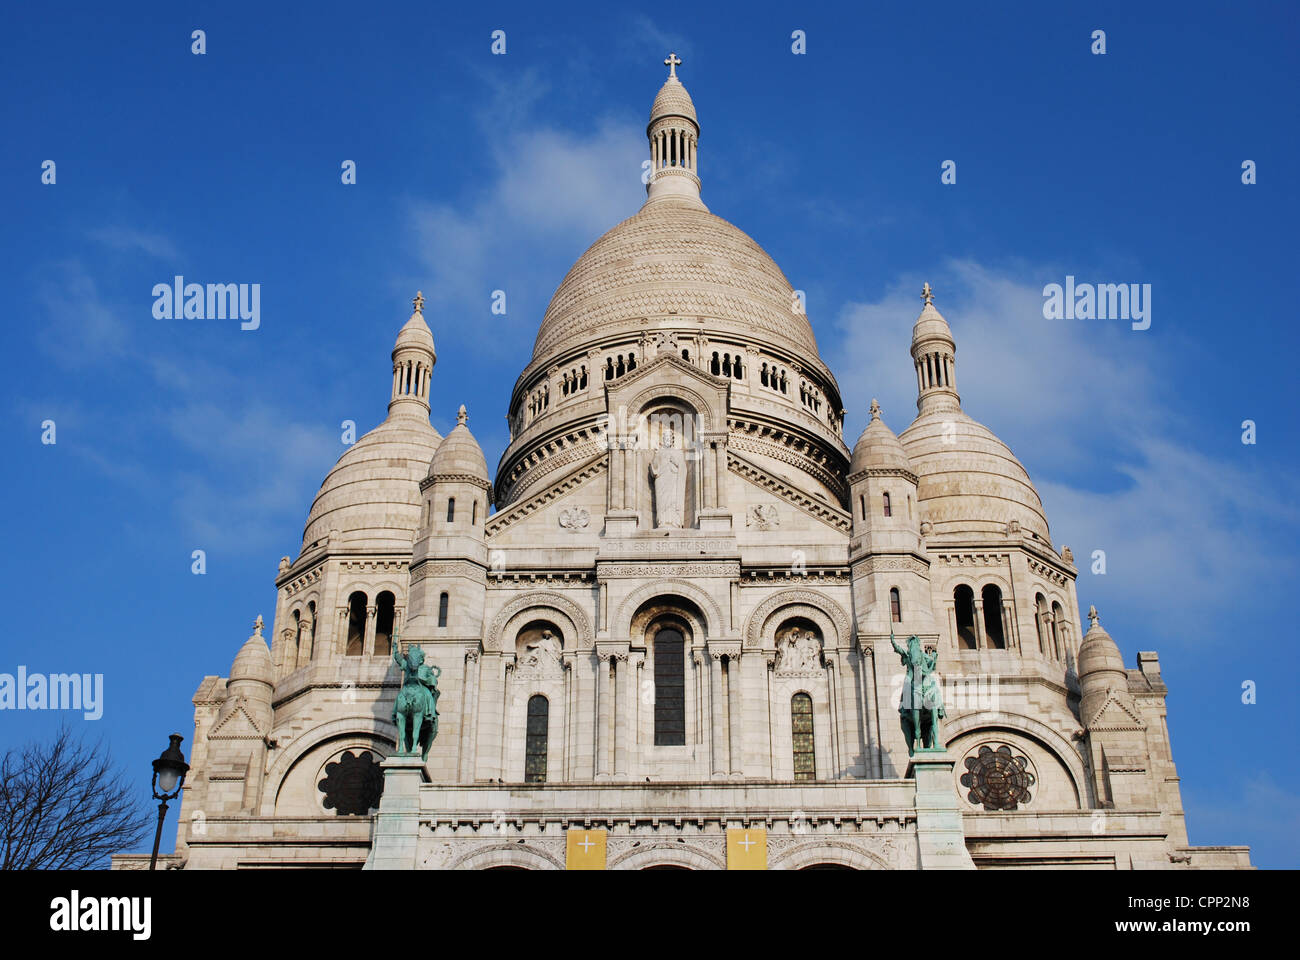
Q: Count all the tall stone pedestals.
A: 2